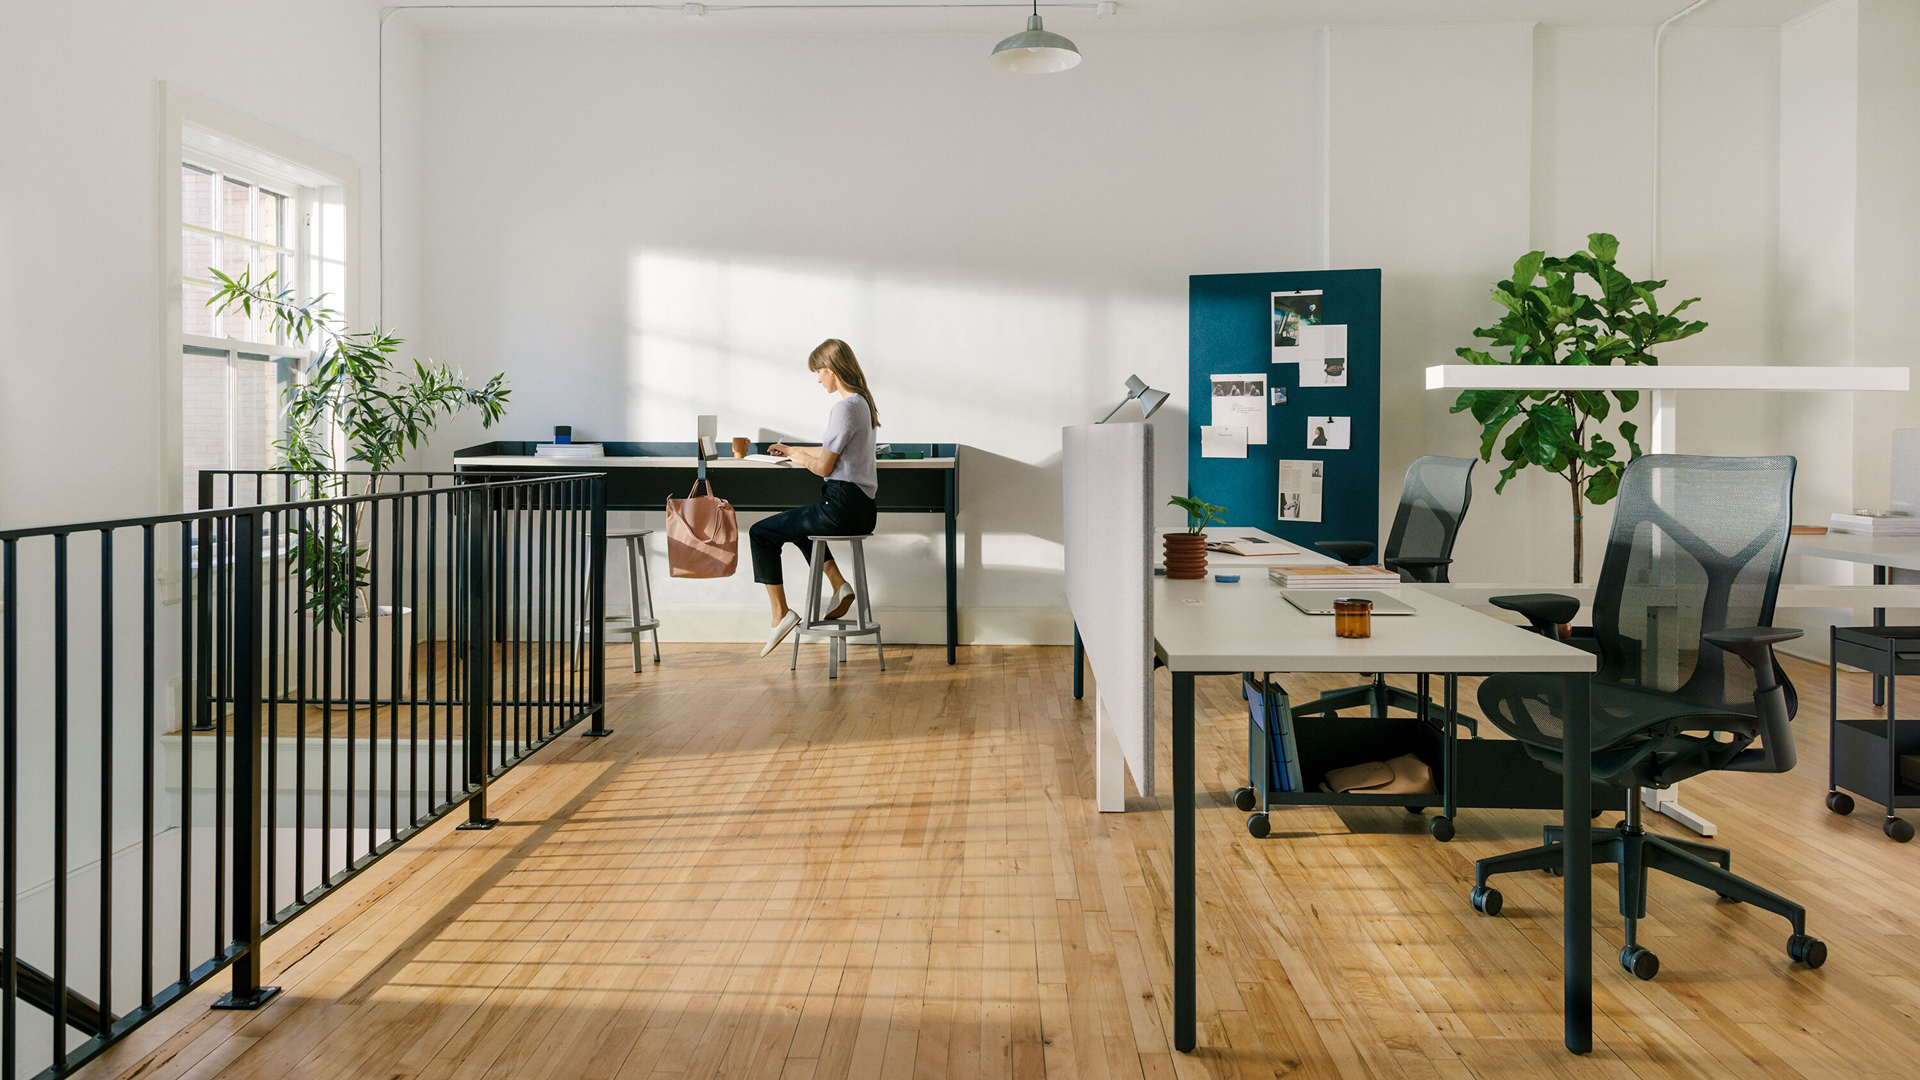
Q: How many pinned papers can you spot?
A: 7